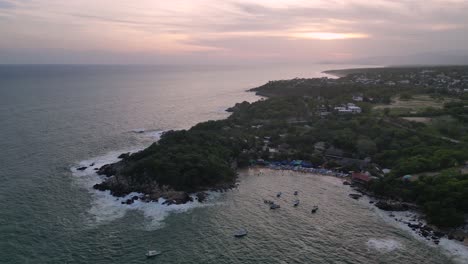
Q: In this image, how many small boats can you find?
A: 8